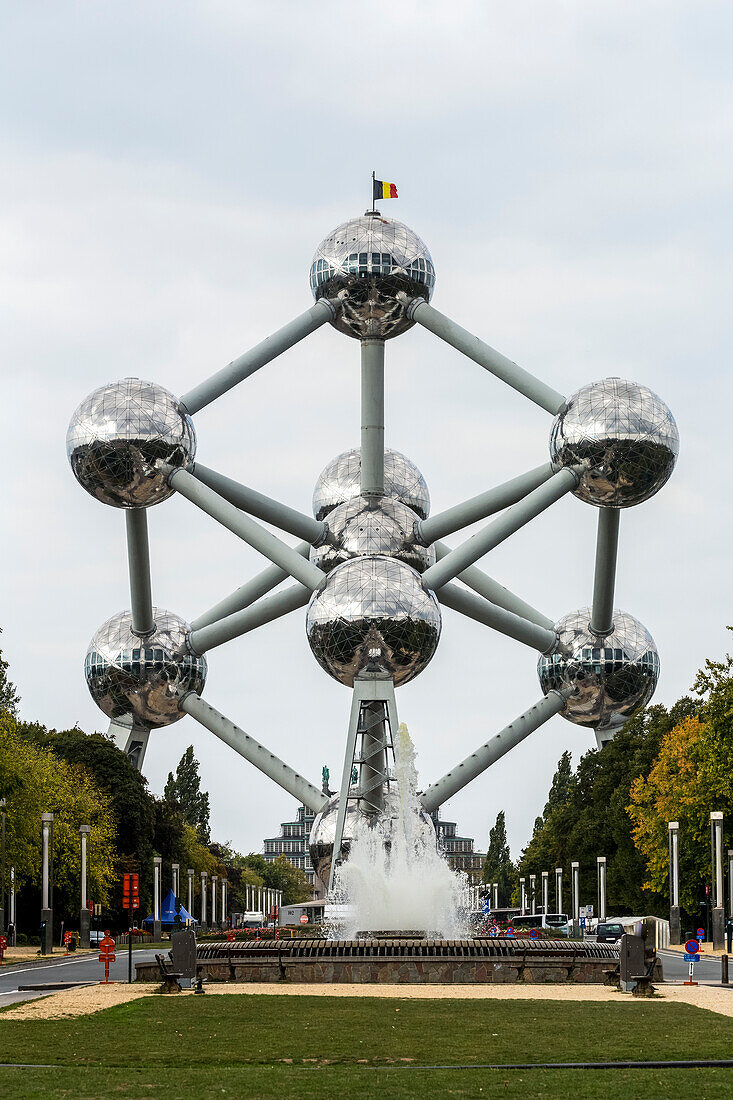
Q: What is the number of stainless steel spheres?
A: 9